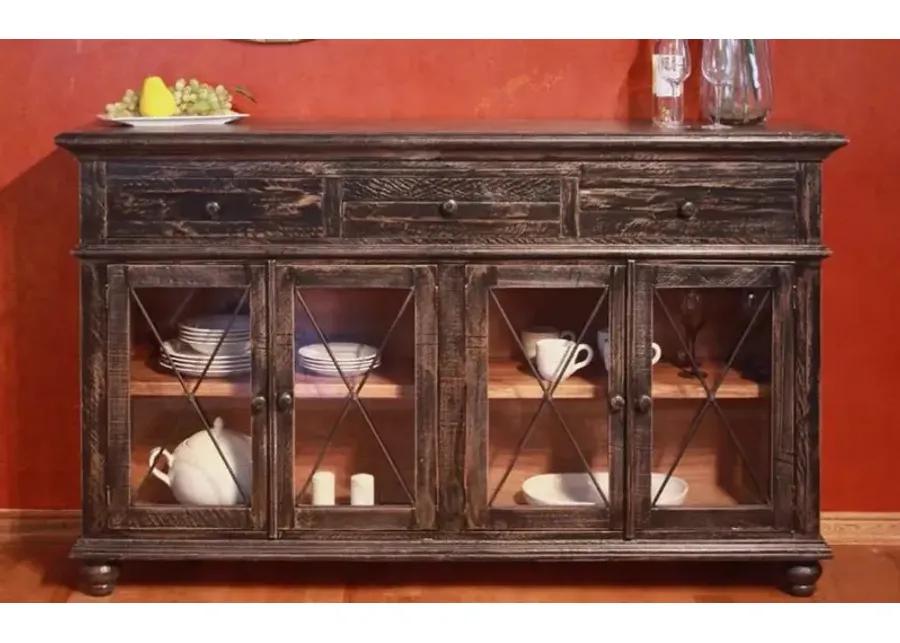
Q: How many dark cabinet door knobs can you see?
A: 4